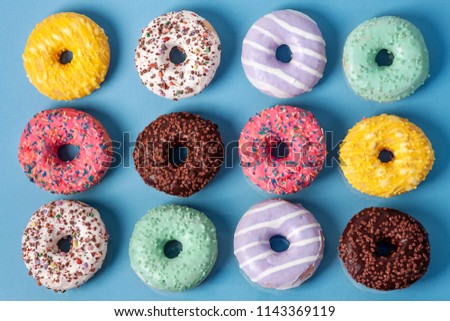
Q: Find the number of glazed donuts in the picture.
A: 12